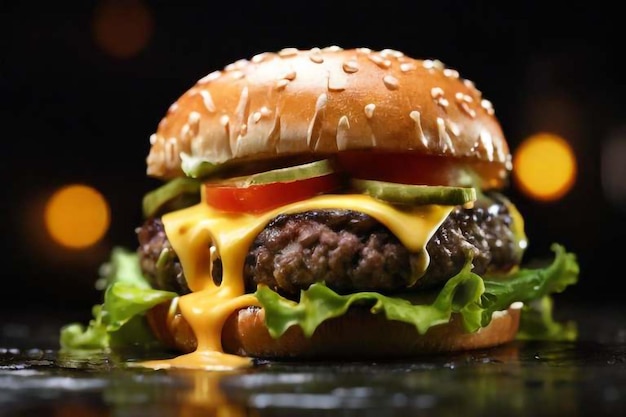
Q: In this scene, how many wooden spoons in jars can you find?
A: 0